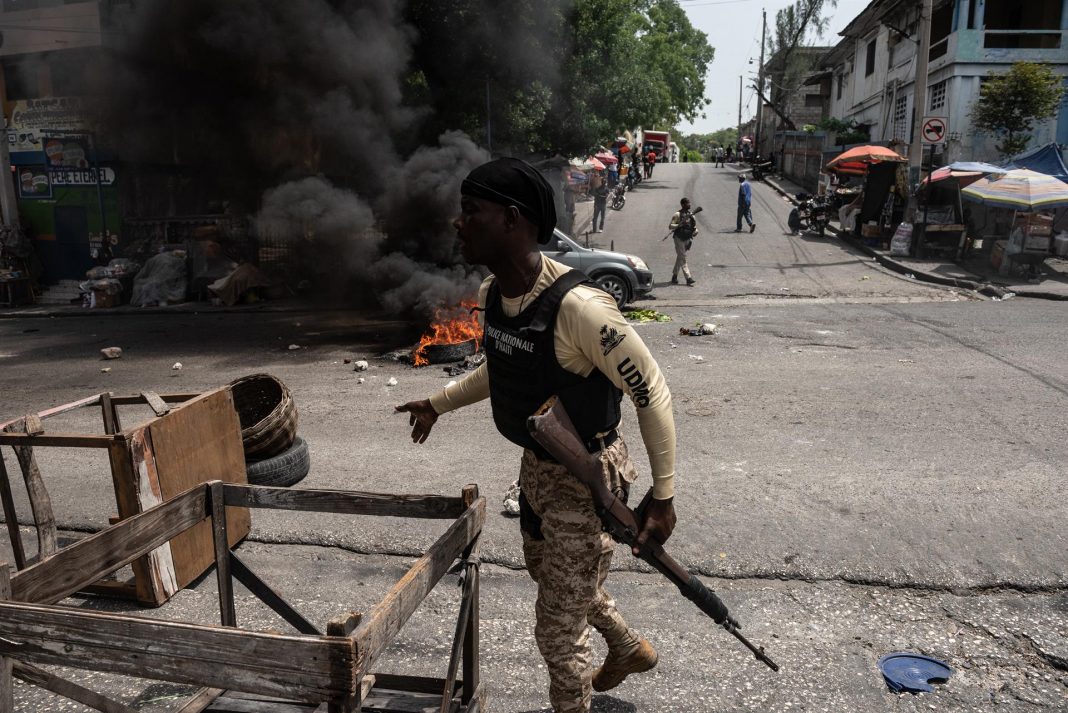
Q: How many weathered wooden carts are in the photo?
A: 2